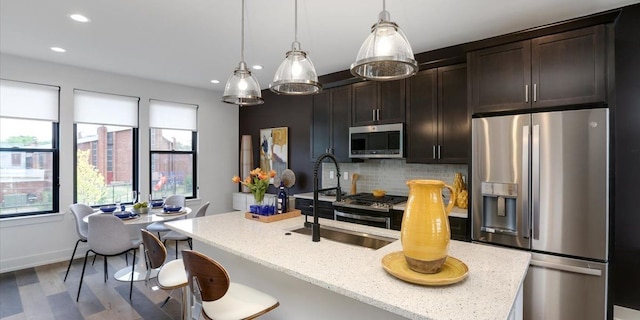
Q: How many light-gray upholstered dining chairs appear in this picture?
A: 4